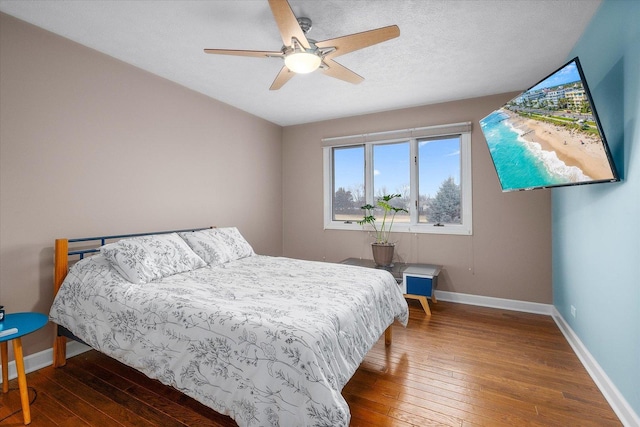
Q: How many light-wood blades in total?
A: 5